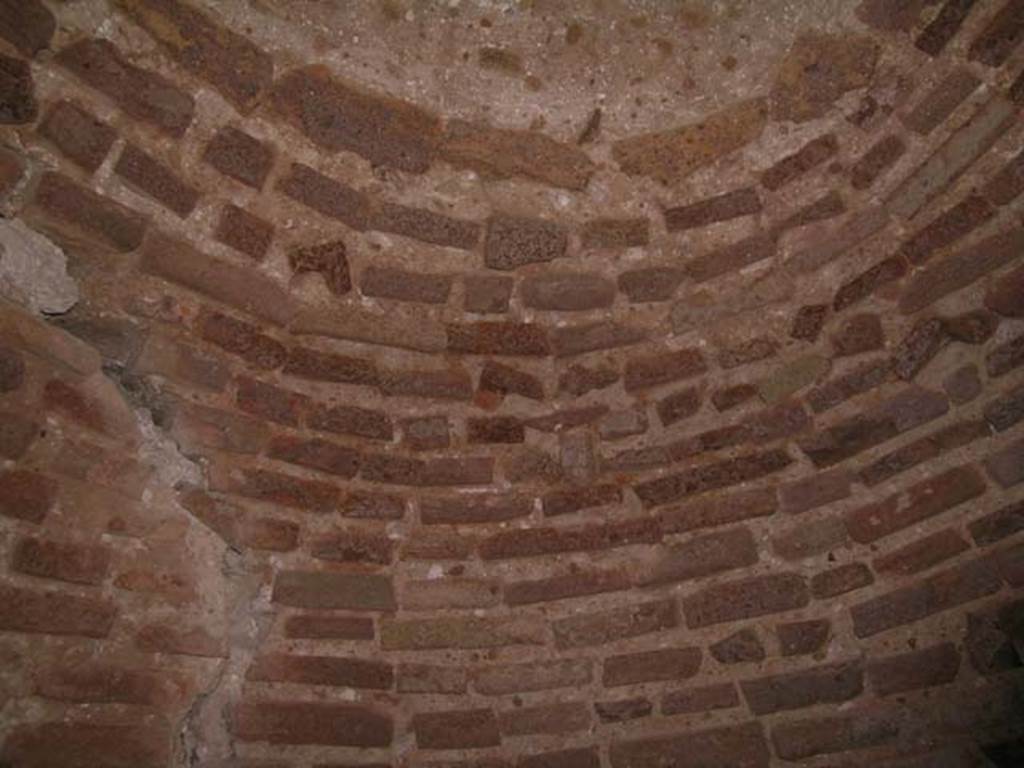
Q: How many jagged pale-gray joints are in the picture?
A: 1